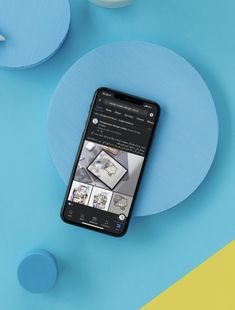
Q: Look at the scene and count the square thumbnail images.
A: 3